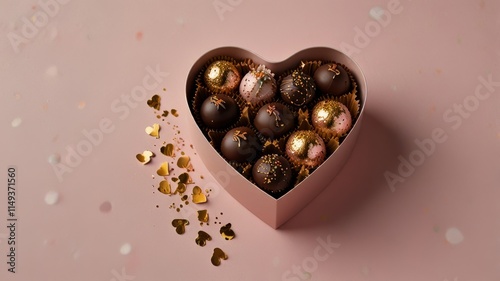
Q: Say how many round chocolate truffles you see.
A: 10